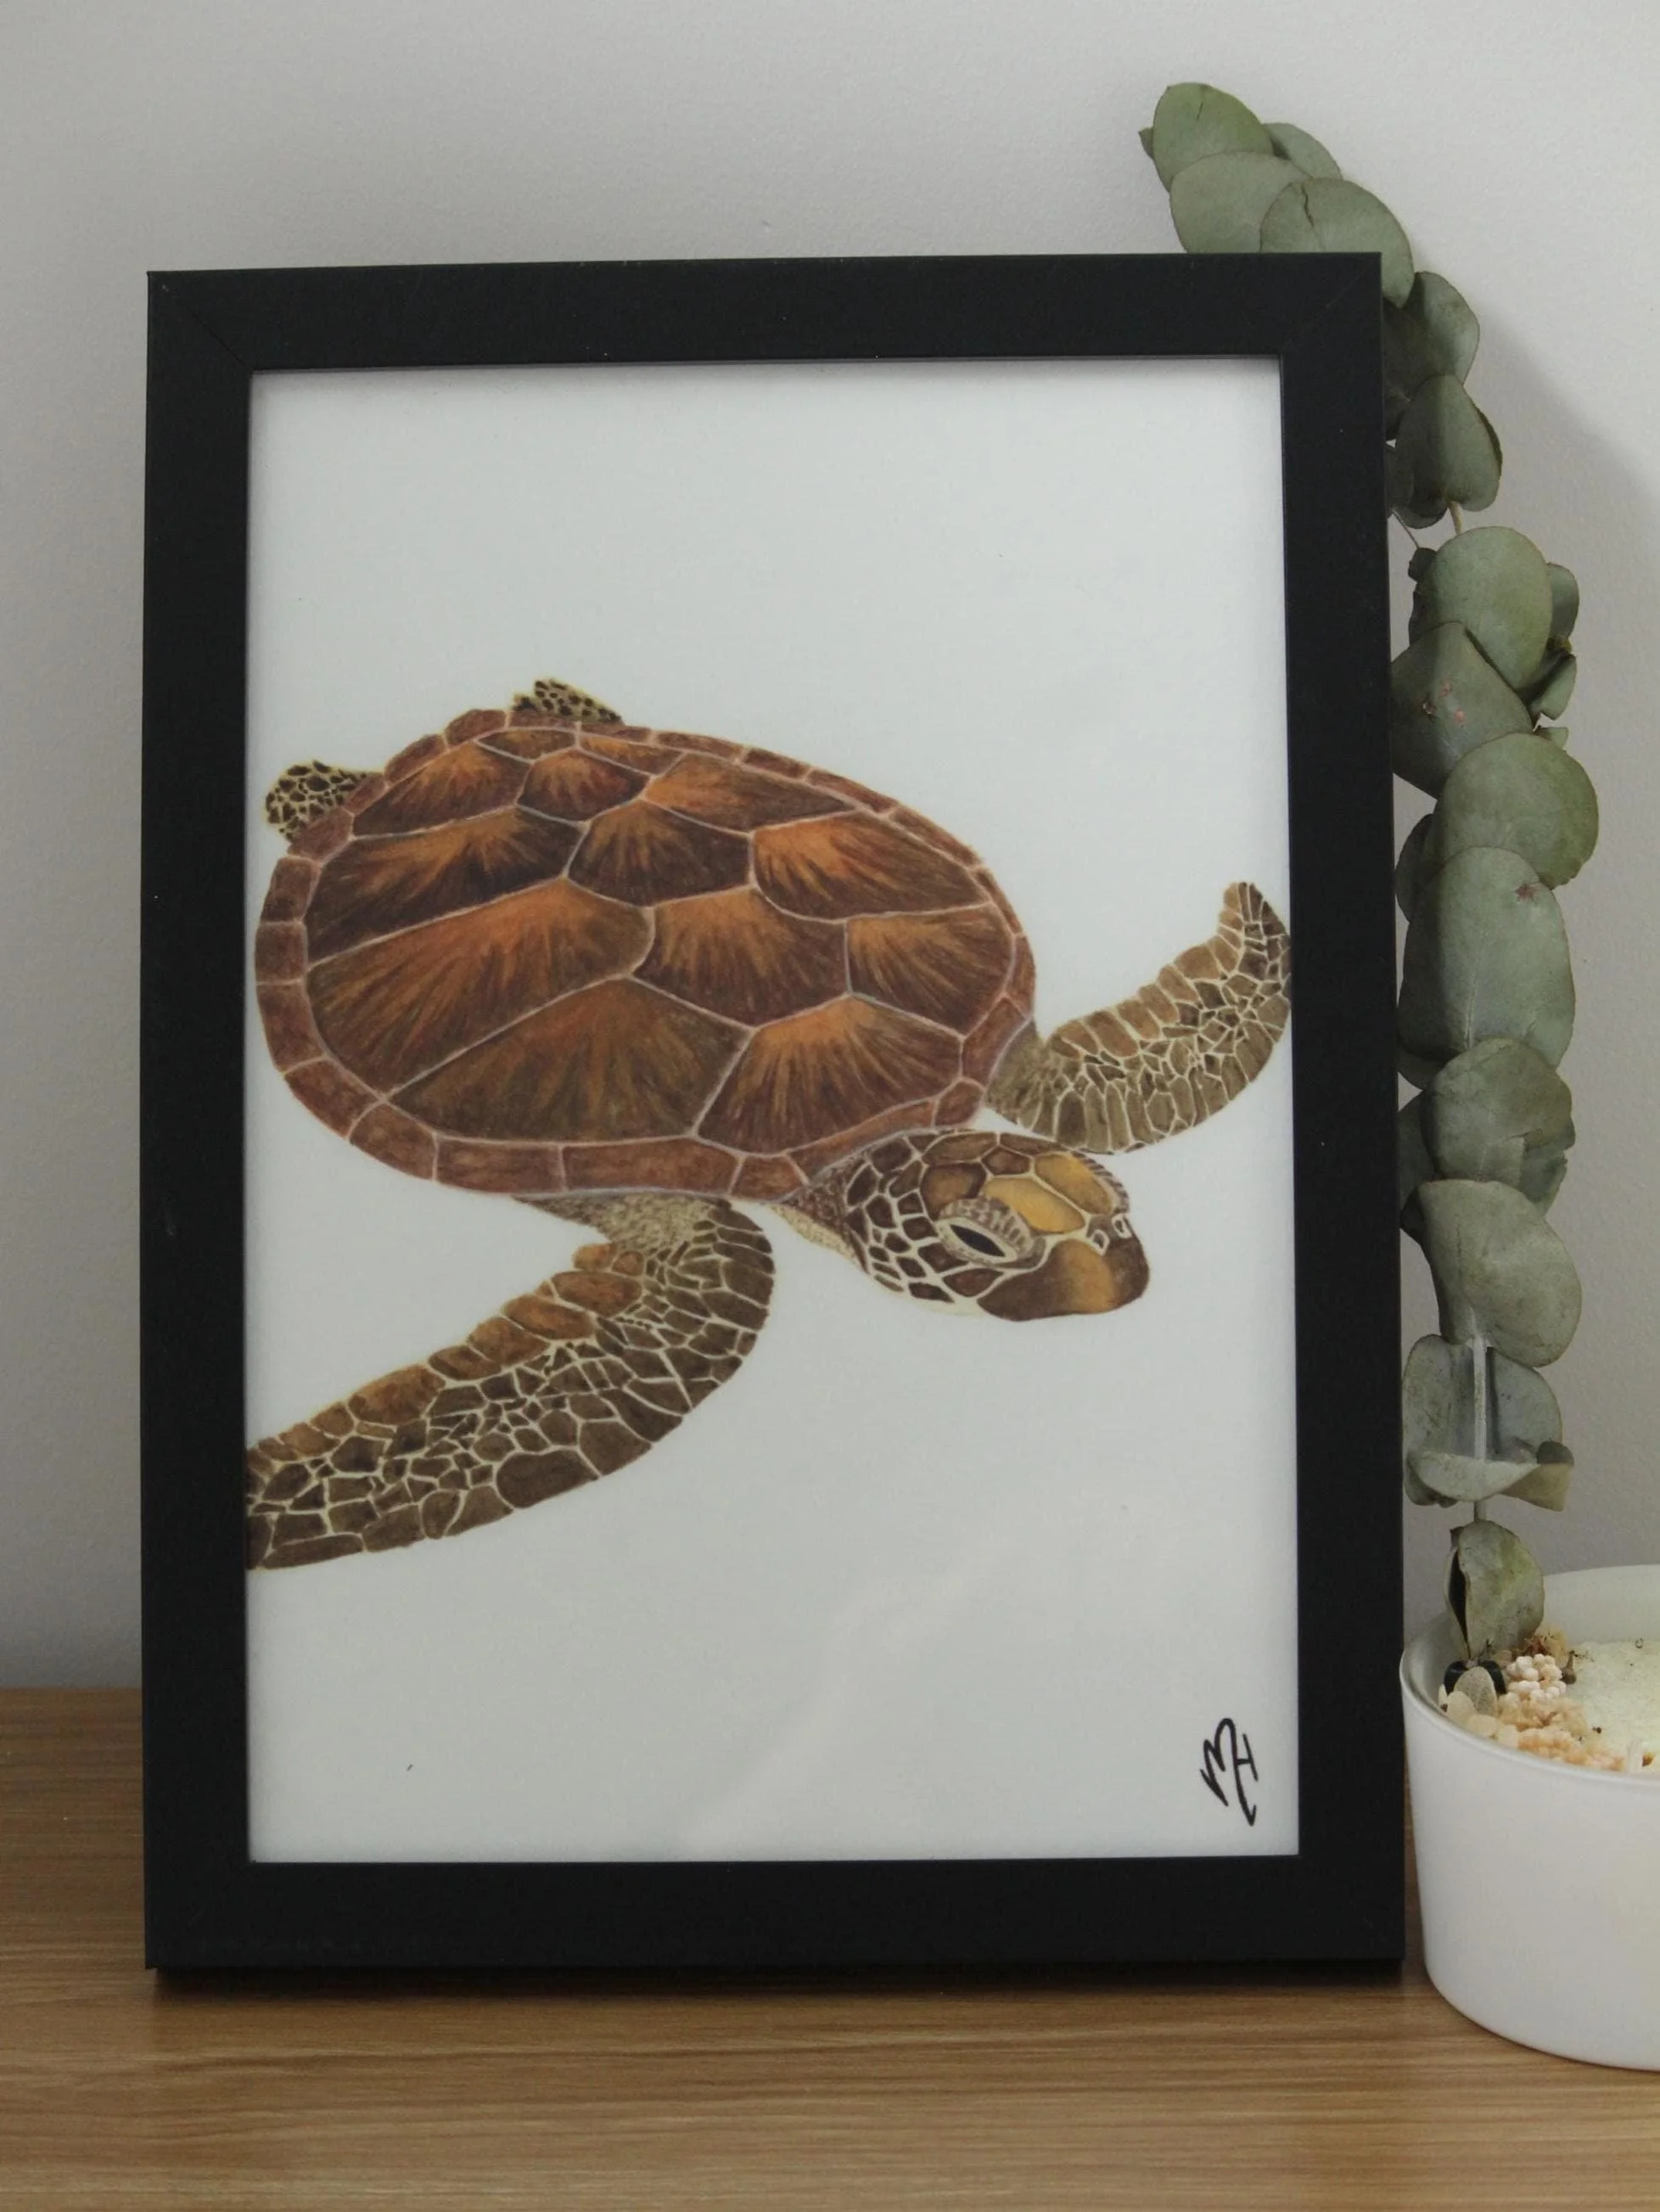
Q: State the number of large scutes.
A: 13